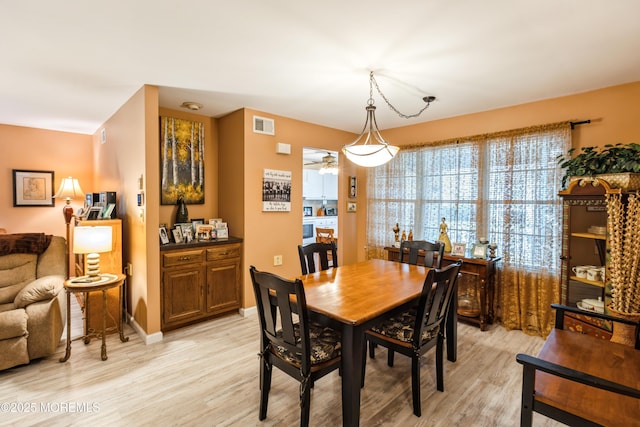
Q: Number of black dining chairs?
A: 4